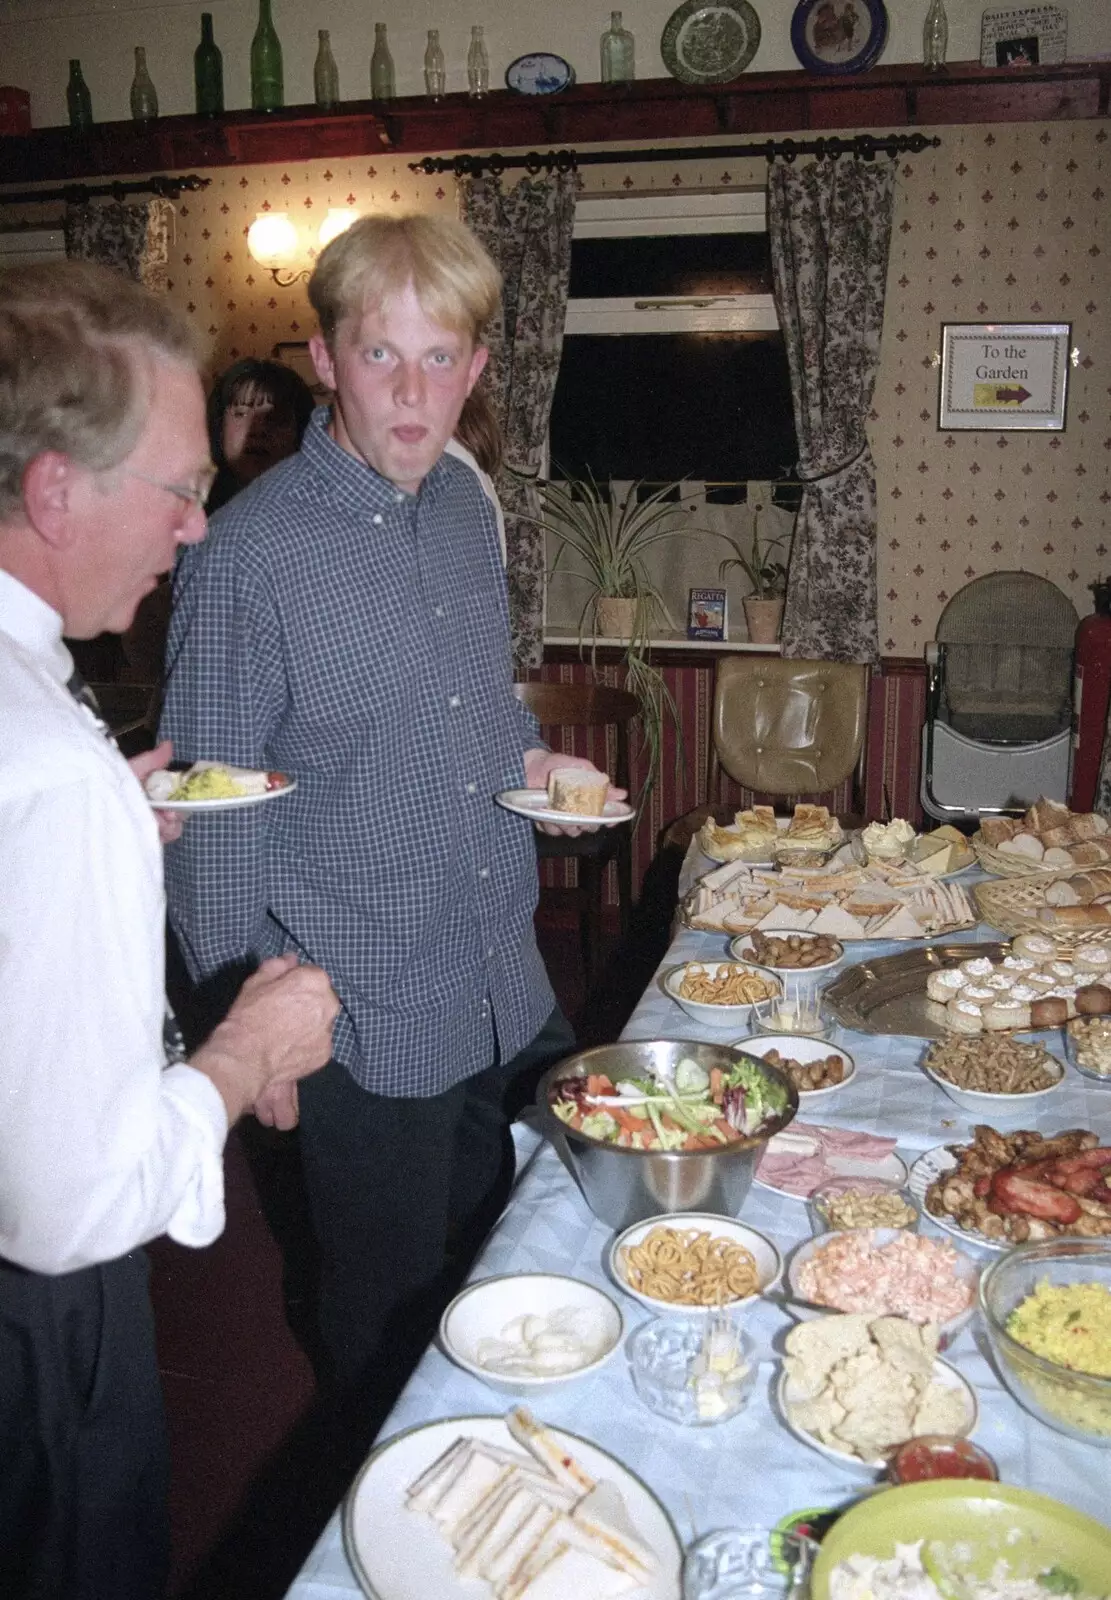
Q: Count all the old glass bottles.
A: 10